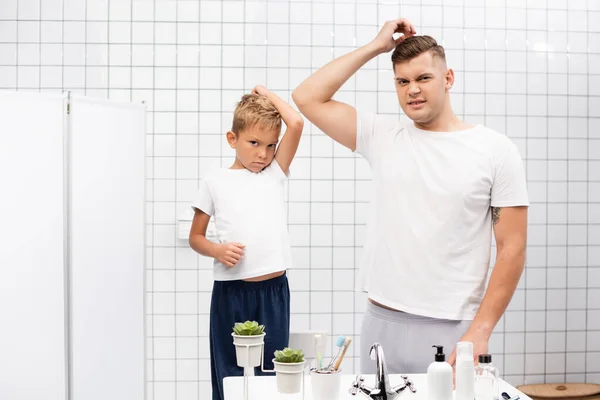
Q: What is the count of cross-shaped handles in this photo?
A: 2